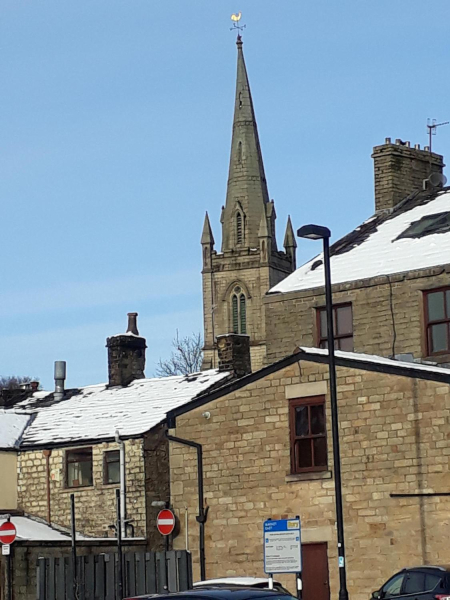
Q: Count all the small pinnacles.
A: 3